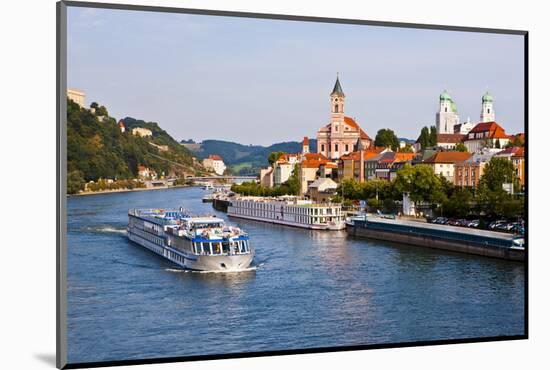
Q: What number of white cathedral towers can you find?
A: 2